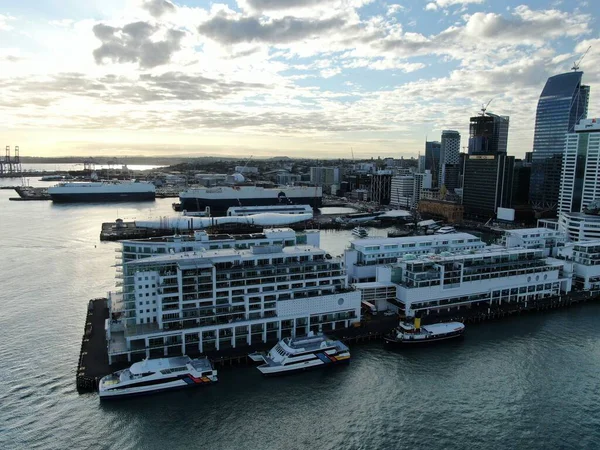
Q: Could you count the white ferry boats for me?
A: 2